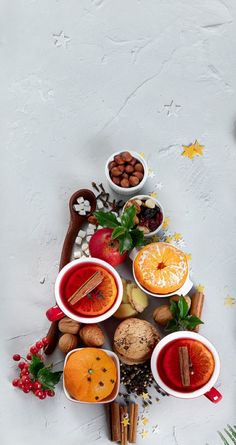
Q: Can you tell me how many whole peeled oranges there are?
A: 1